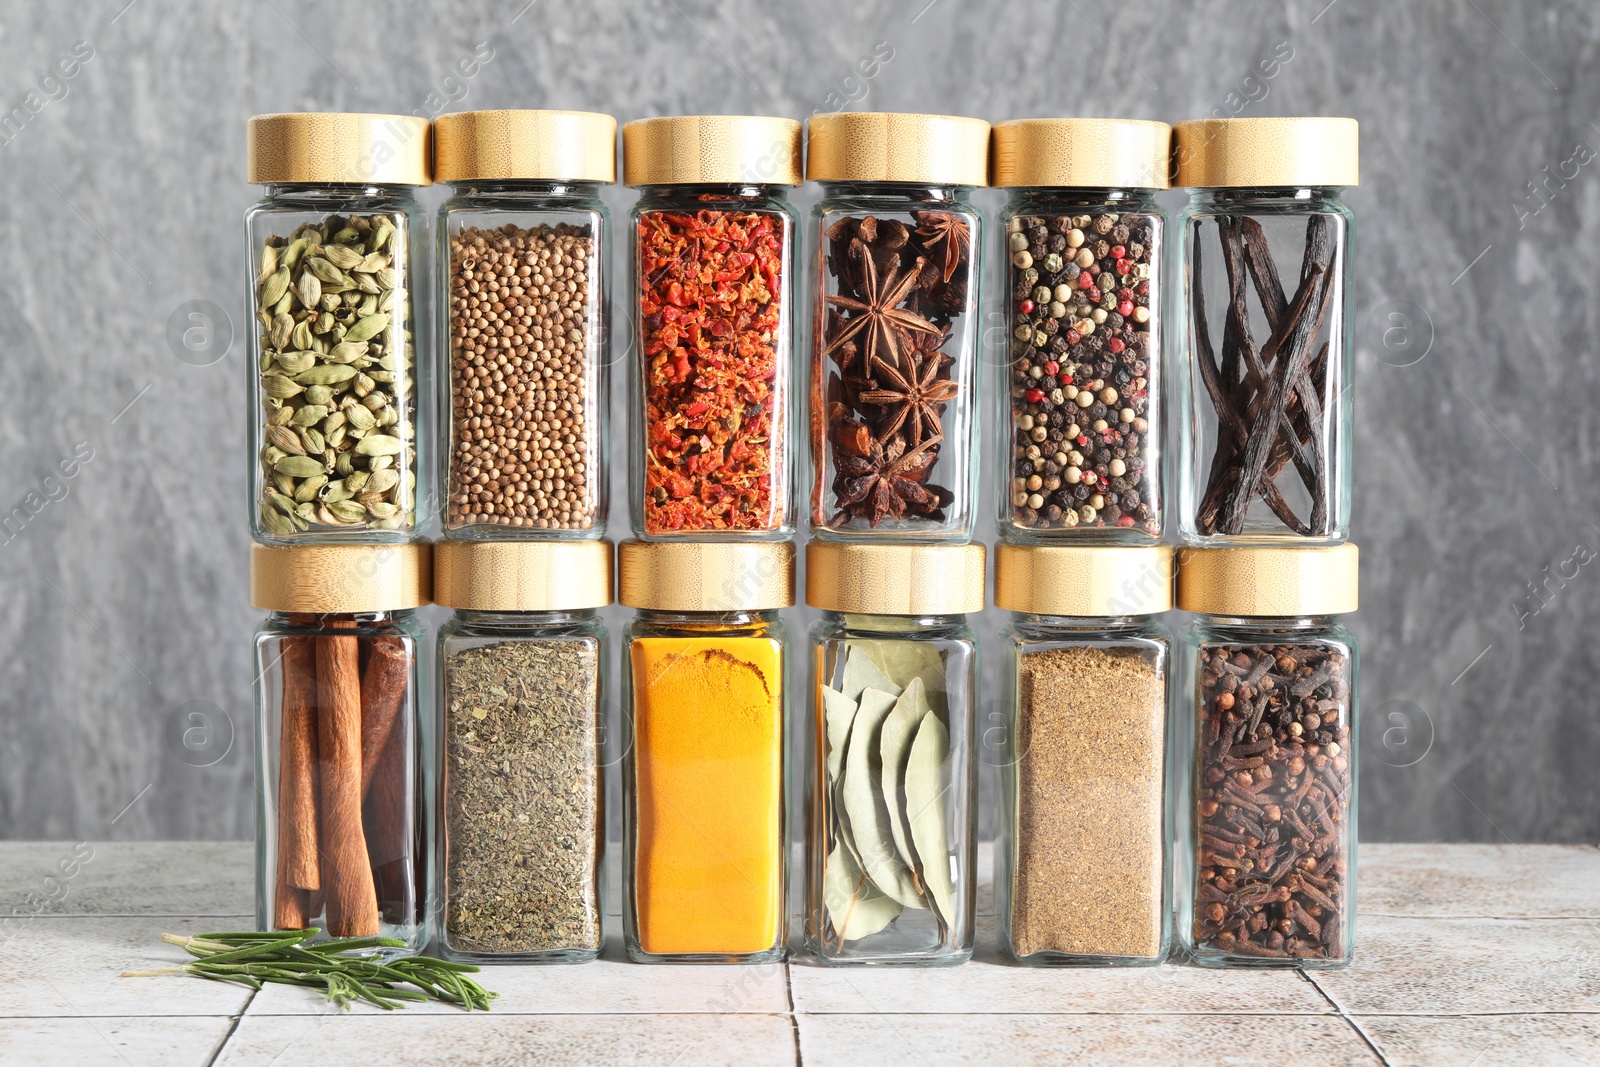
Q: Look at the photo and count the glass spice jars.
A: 12